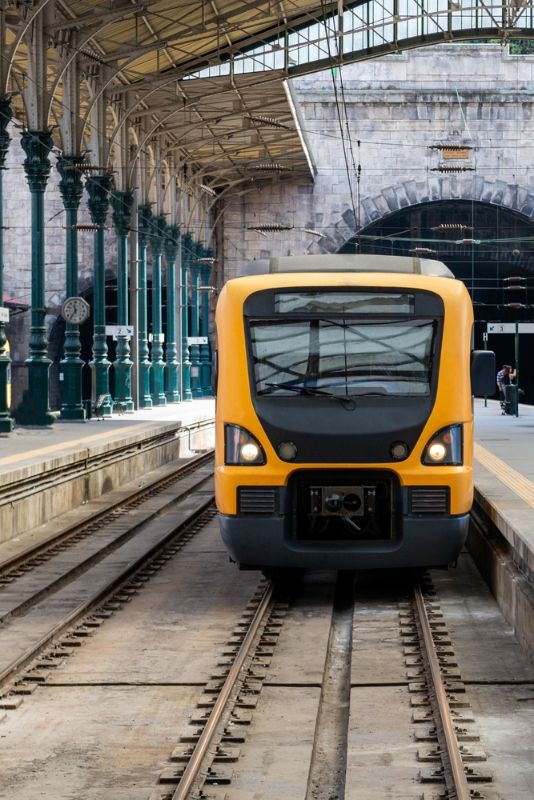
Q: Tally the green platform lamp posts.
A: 11